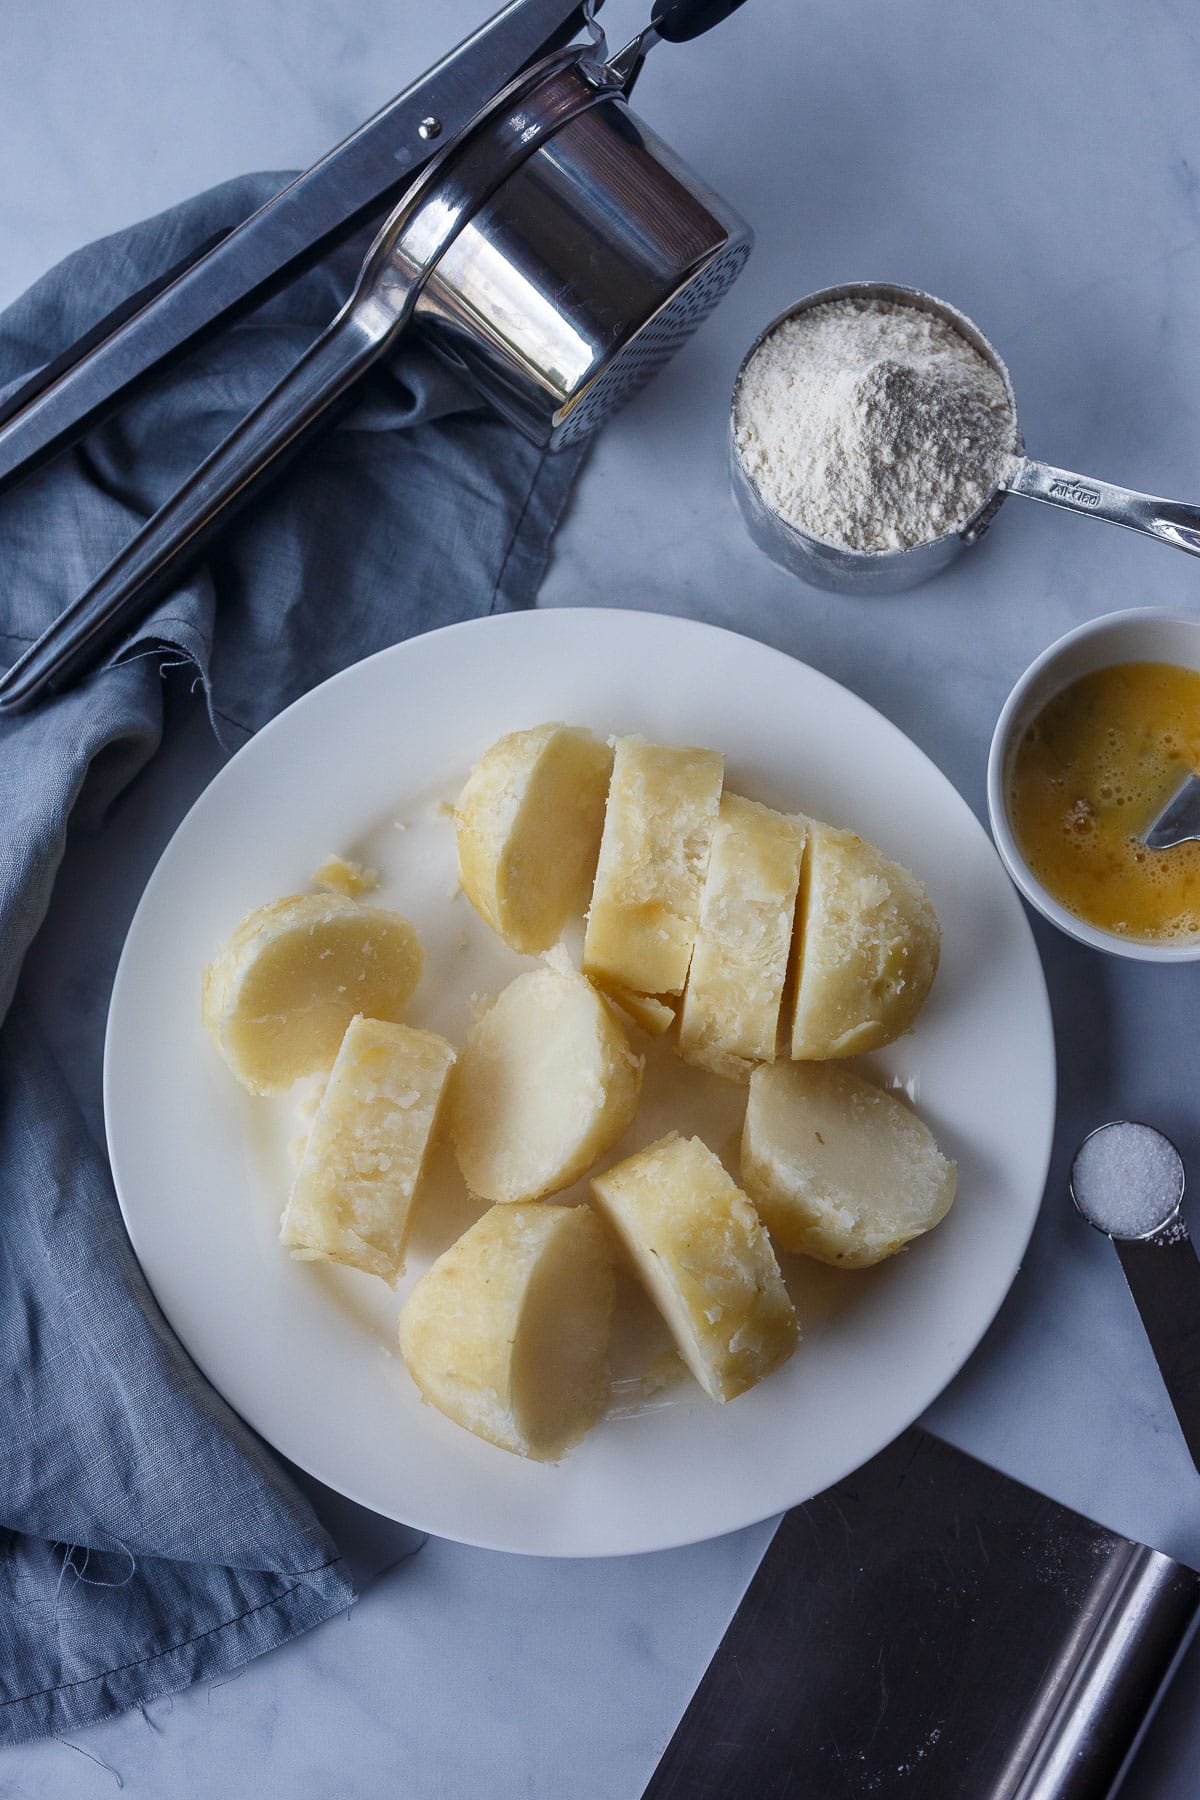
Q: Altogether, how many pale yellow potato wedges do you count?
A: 10